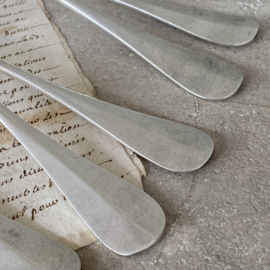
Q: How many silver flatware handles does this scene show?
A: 5